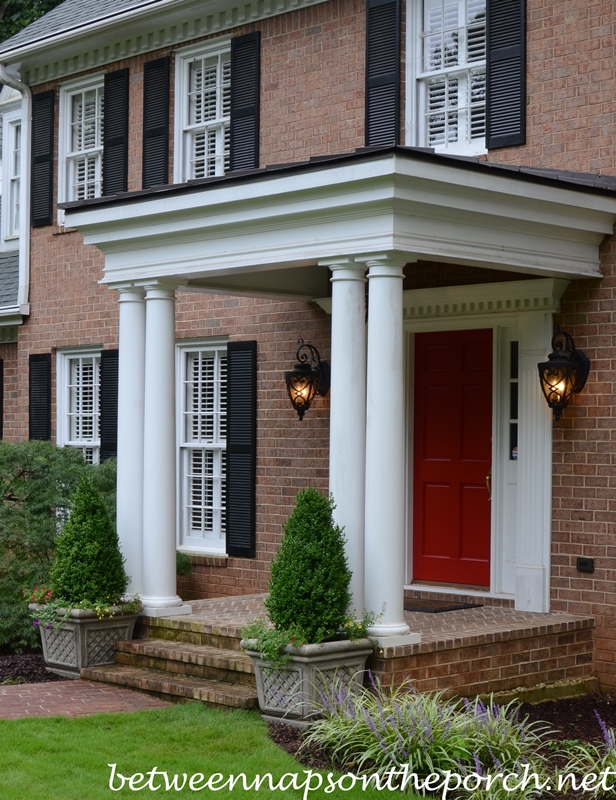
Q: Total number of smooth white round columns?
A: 4